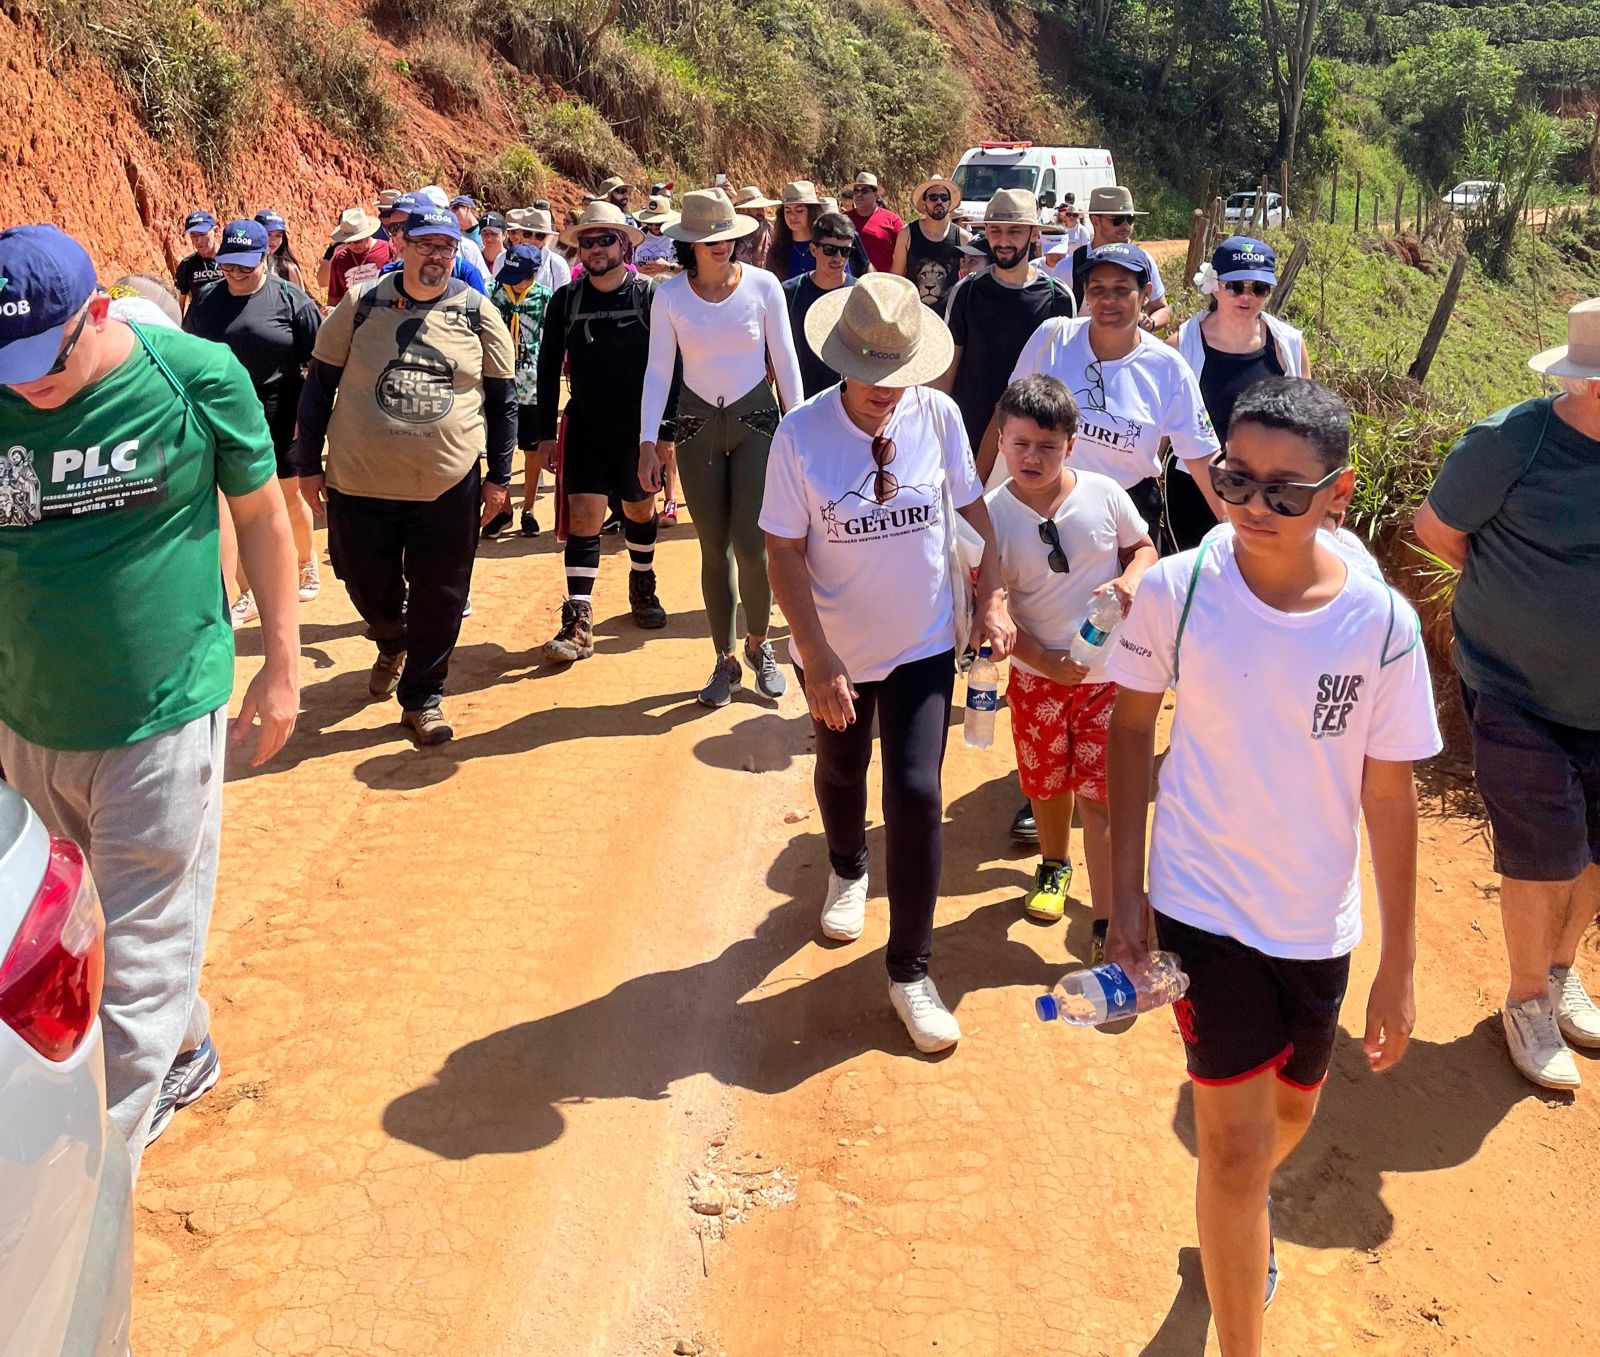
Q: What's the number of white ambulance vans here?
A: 1